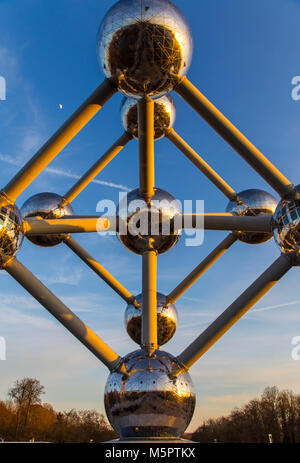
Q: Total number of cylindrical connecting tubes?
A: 12